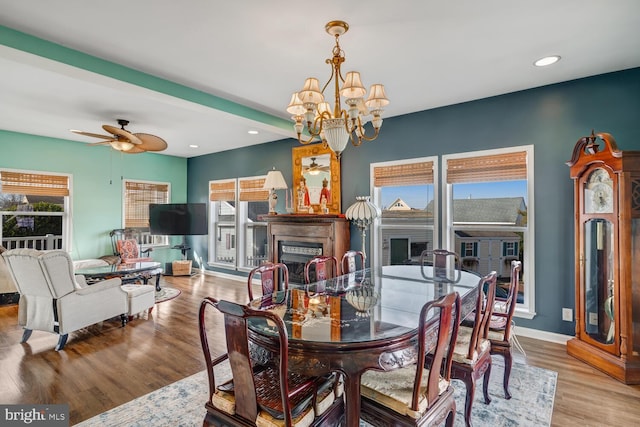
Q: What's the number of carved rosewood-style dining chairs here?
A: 8